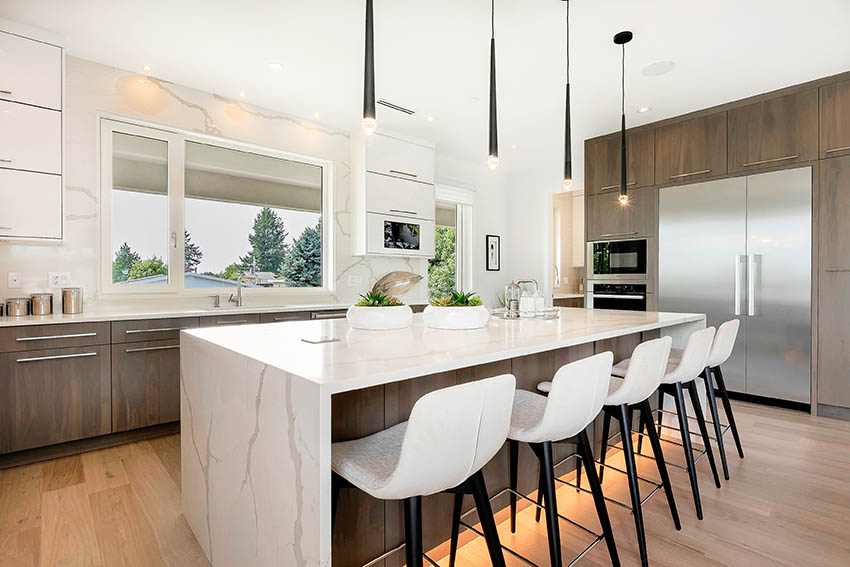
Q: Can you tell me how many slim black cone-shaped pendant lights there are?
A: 4